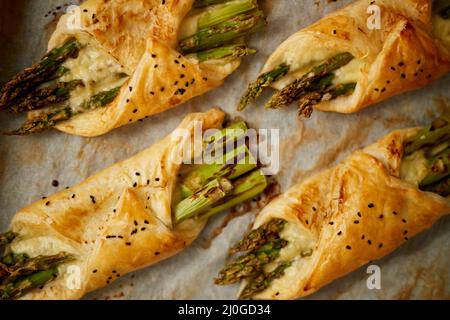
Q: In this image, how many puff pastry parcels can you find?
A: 4